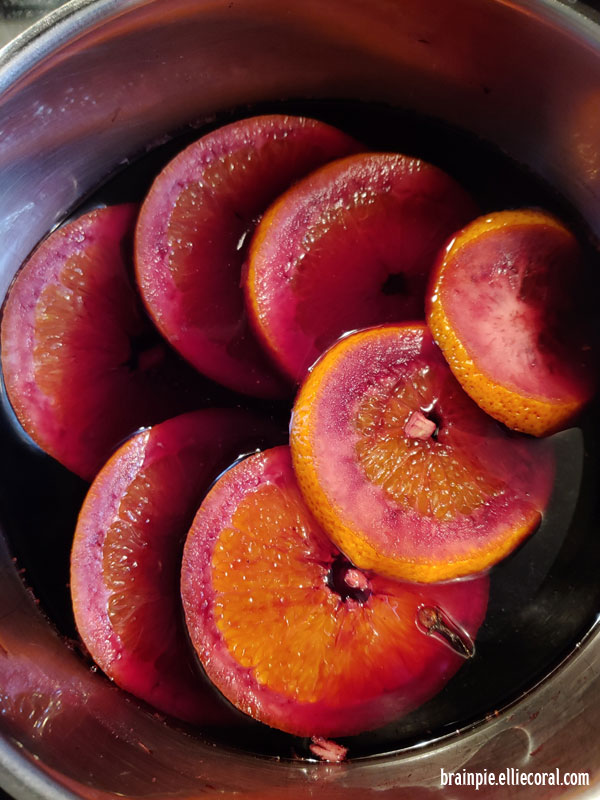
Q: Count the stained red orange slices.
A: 7